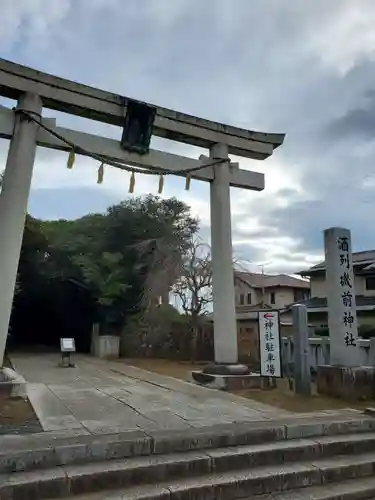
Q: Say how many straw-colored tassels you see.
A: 5